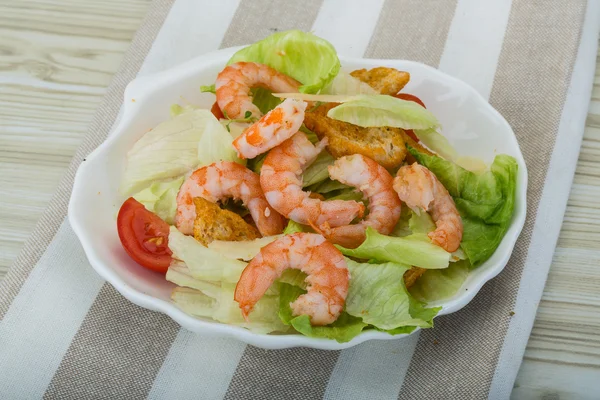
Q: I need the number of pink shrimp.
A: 7